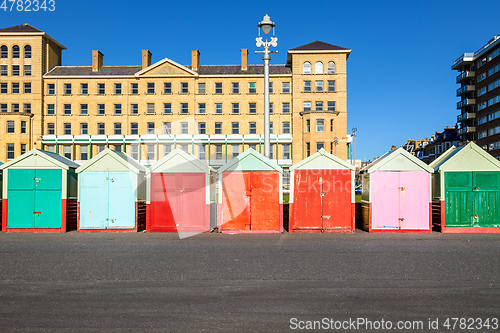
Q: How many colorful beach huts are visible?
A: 7